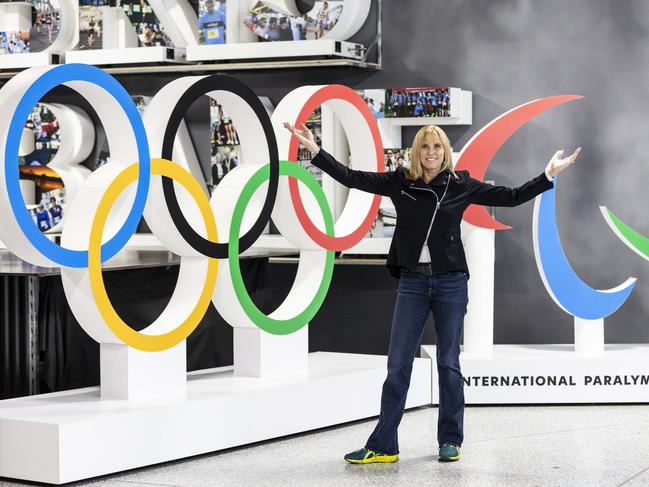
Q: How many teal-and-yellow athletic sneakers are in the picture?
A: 2